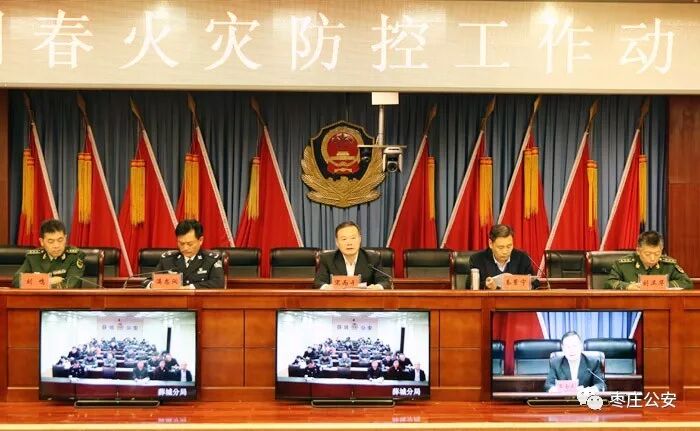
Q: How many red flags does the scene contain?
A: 10